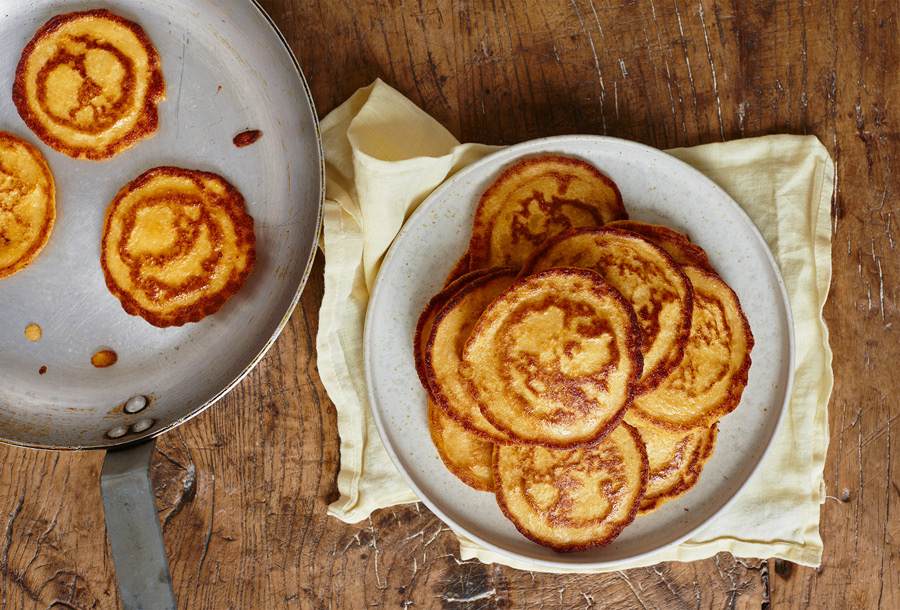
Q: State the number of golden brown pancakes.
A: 14